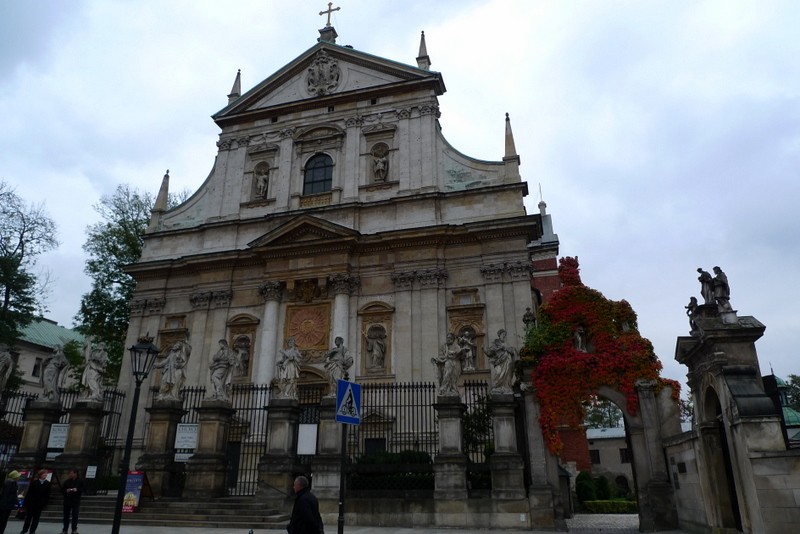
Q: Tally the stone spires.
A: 4